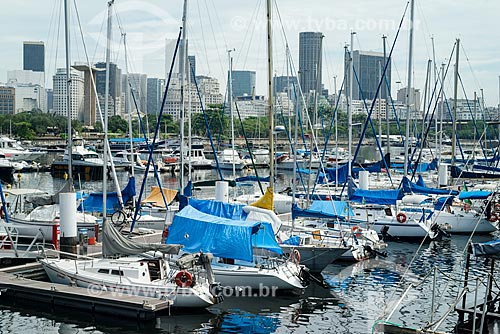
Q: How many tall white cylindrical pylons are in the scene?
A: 4